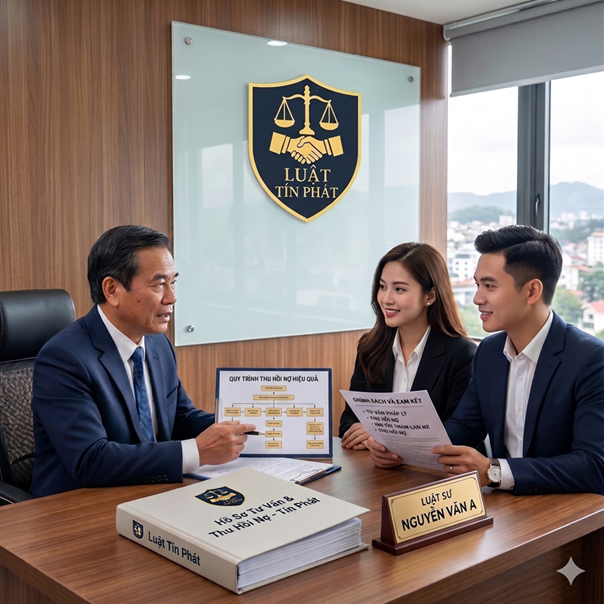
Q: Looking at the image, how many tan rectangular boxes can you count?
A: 12